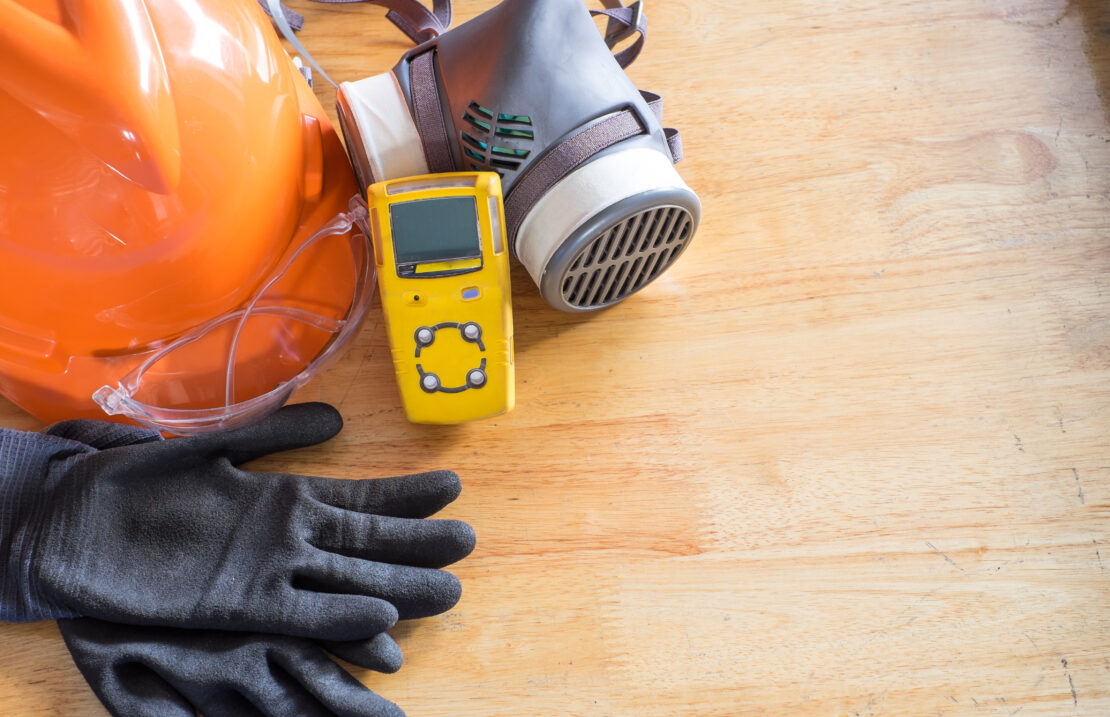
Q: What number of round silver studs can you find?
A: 4